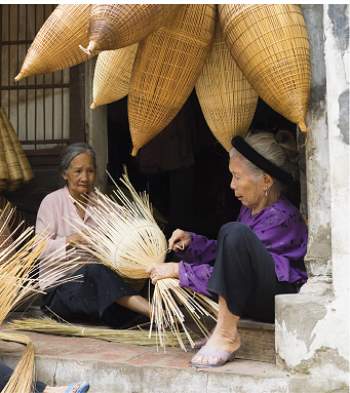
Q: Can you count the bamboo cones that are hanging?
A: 6